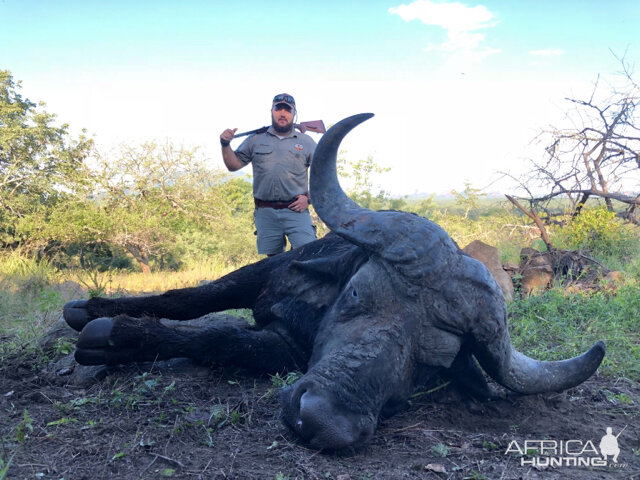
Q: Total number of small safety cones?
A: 0